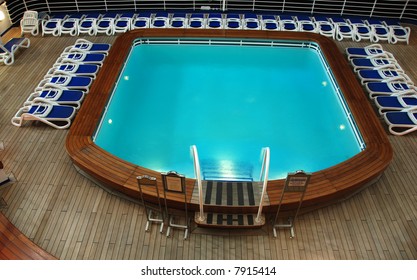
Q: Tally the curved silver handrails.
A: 2